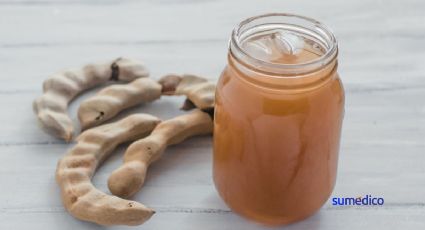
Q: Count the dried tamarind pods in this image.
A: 5